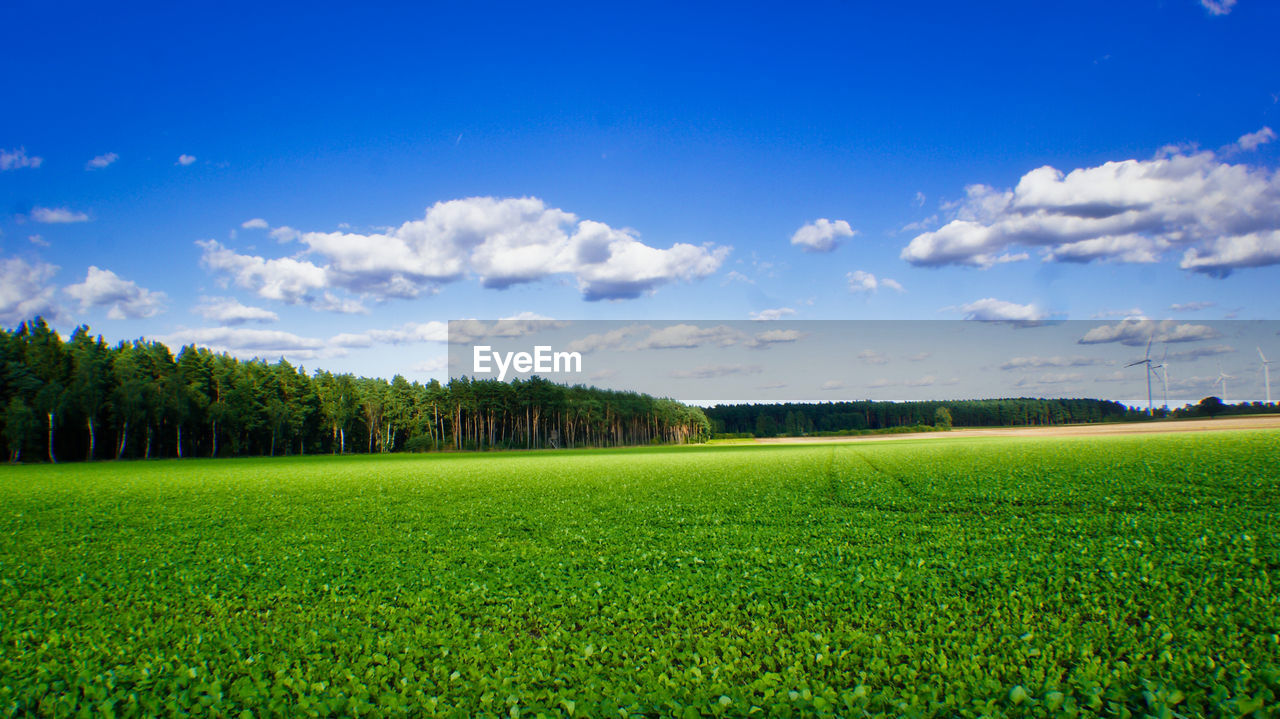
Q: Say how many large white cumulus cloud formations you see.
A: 2